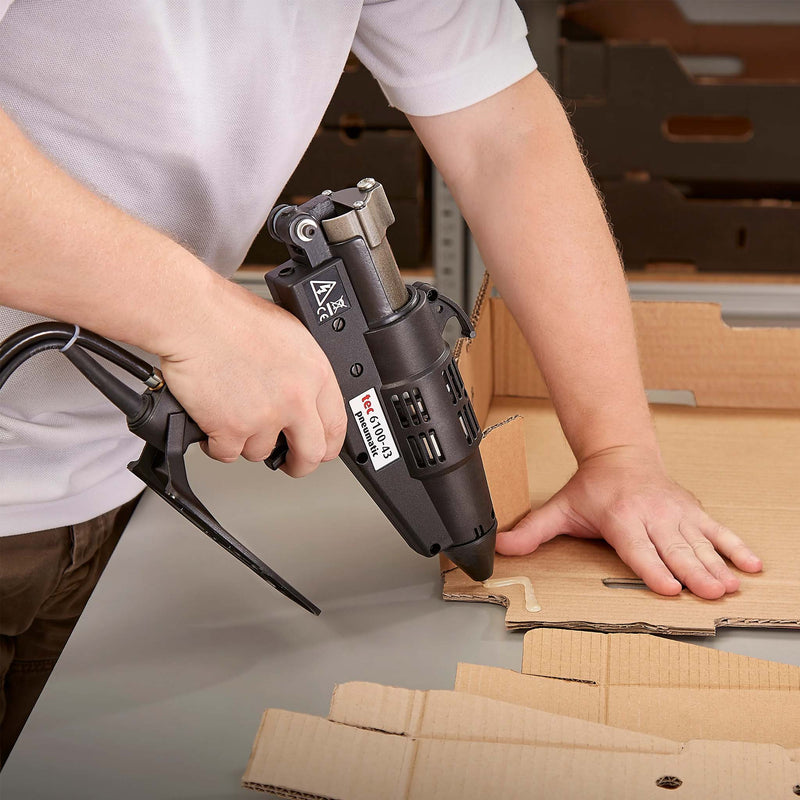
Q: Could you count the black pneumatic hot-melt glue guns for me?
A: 1